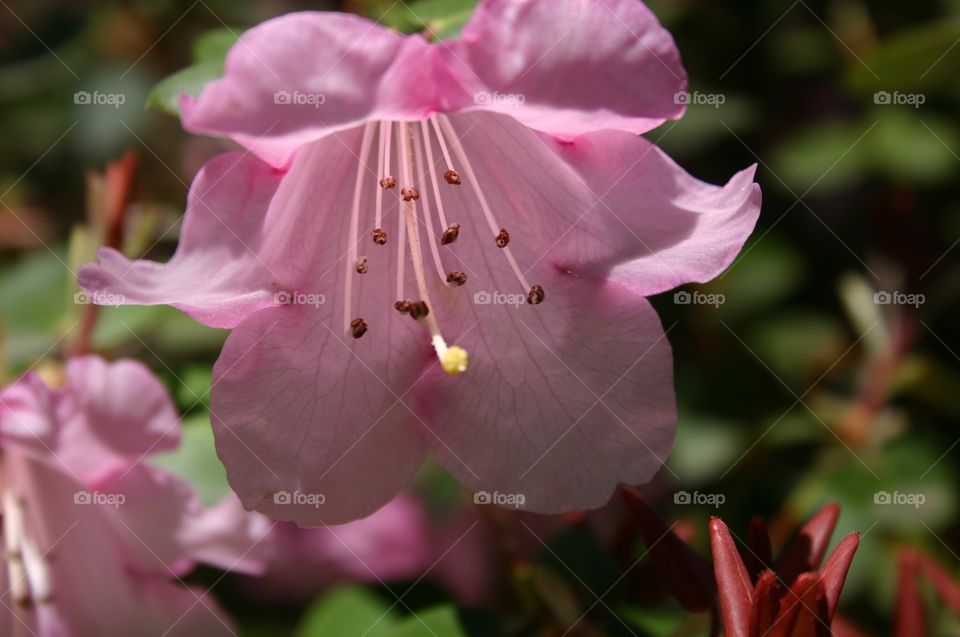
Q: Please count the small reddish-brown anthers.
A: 12